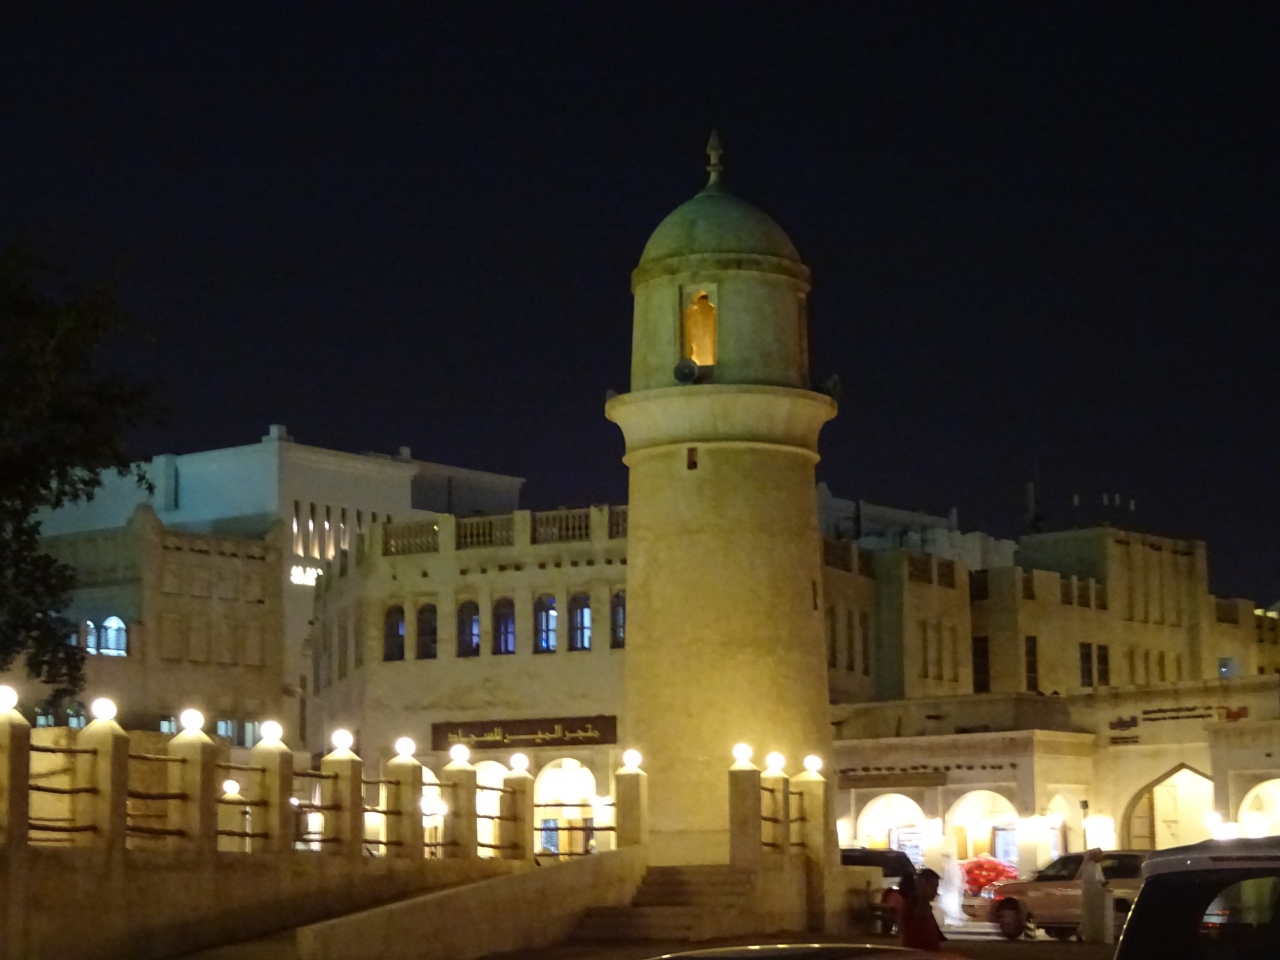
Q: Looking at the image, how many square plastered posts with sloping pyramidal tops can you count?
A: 13